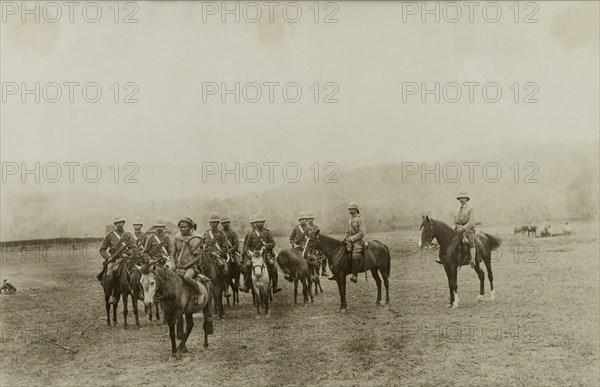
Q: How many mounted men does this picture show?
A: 12